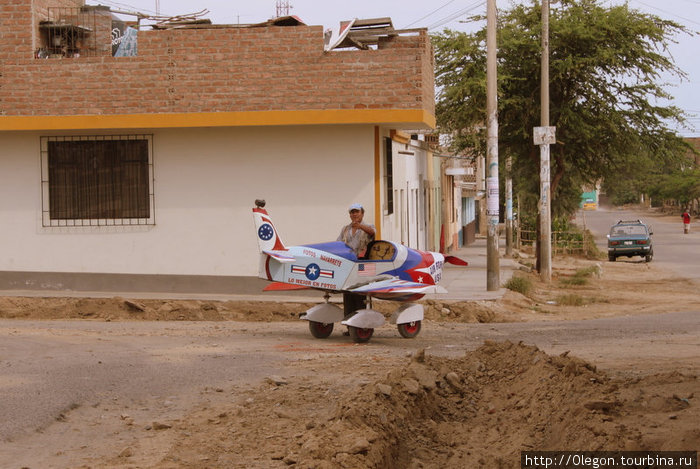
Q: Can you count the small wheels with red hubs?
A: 3